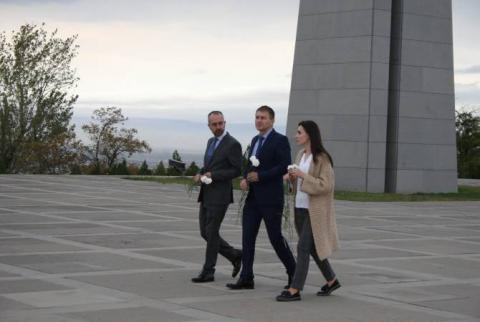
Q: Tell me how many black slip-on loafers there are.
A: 2